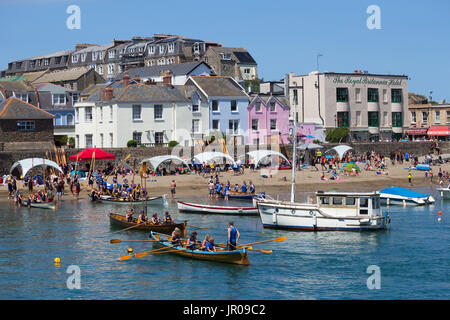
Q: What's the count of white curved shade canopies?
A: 5